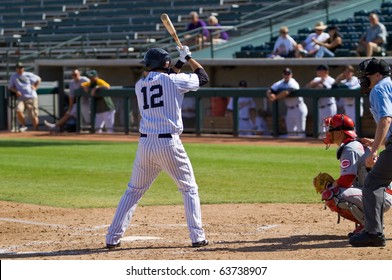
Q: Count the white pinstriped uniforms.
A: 1